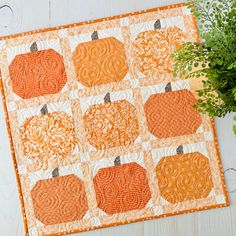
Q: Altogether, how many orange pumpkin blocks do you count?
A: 9